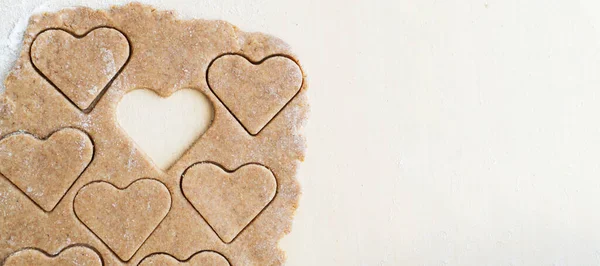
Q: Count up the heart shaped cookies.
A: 7